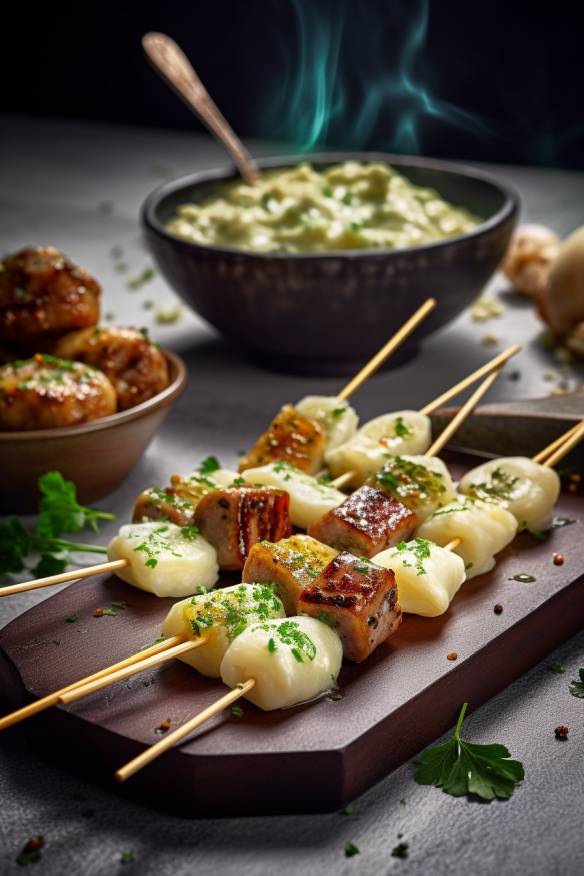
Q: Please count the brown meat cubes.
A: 6